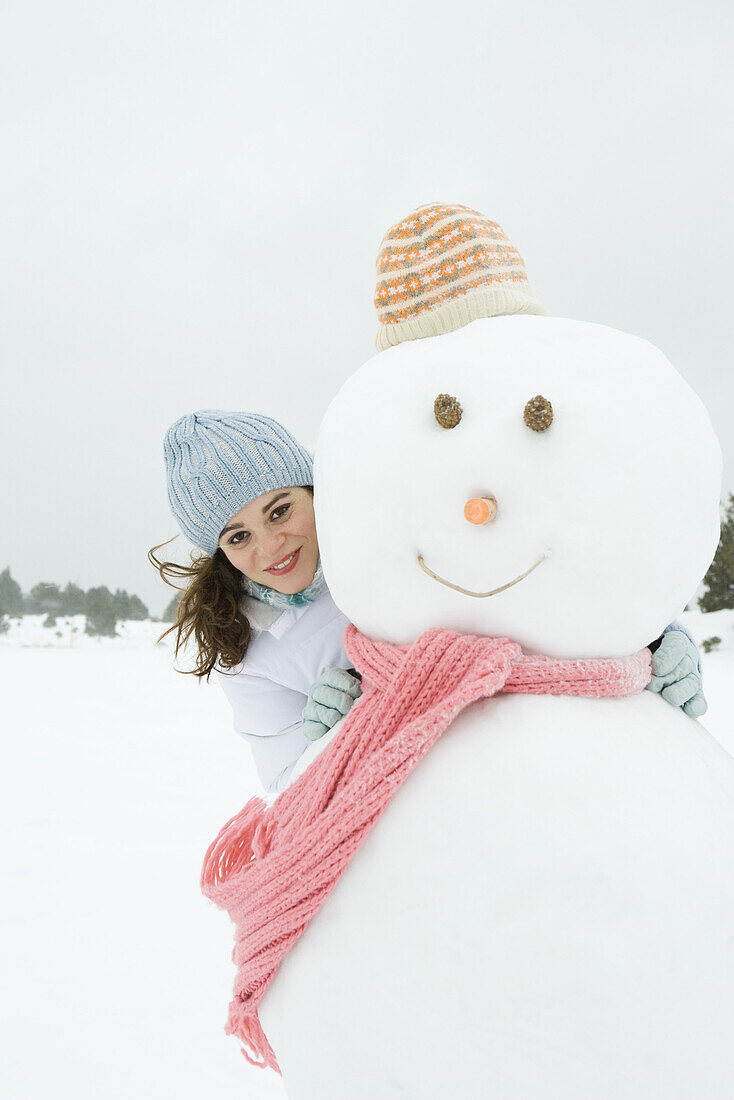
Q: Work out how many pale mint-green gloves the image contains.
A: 2